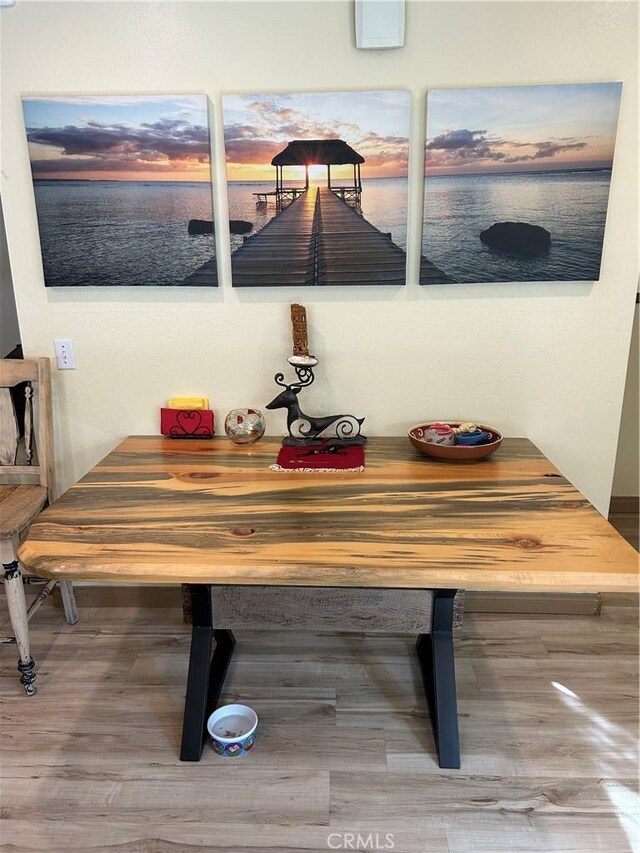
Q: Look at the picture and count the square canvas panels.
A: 3